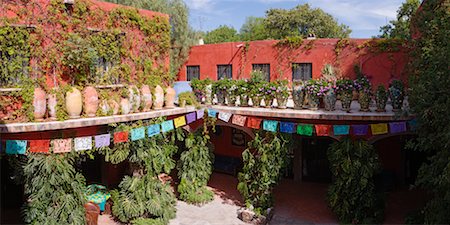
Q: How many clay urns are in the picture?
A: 11